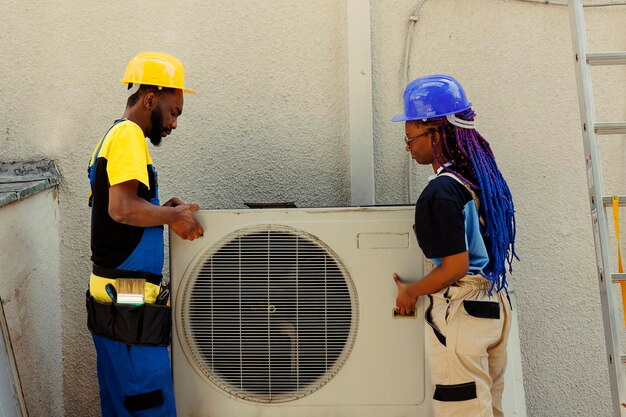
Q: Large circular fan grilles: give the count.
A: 1